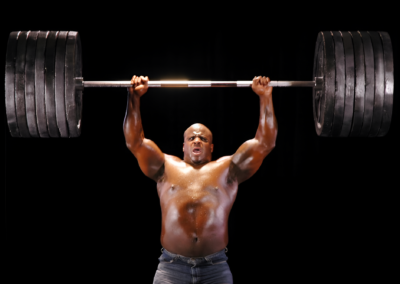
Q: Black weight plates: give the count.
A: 14